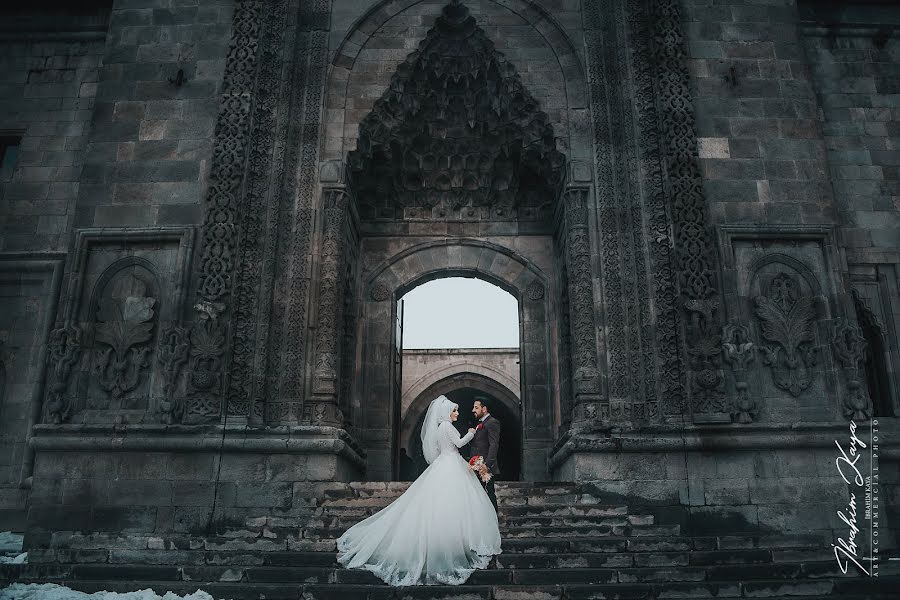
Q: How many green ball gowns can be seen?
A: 0